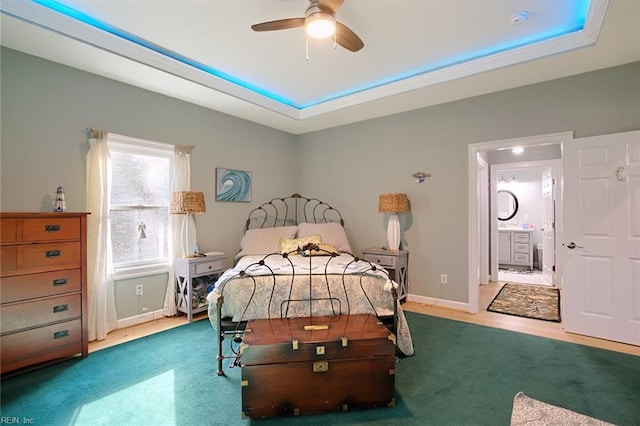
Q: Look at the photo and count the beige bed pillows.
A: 2